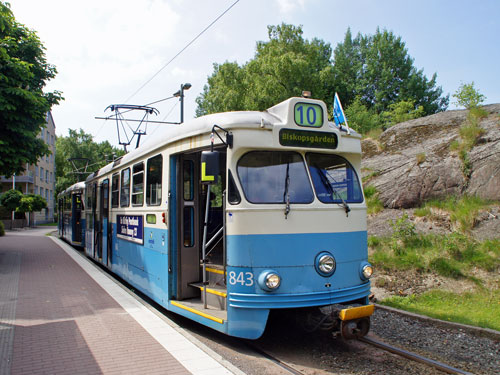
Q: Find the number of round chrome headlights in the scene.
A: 3